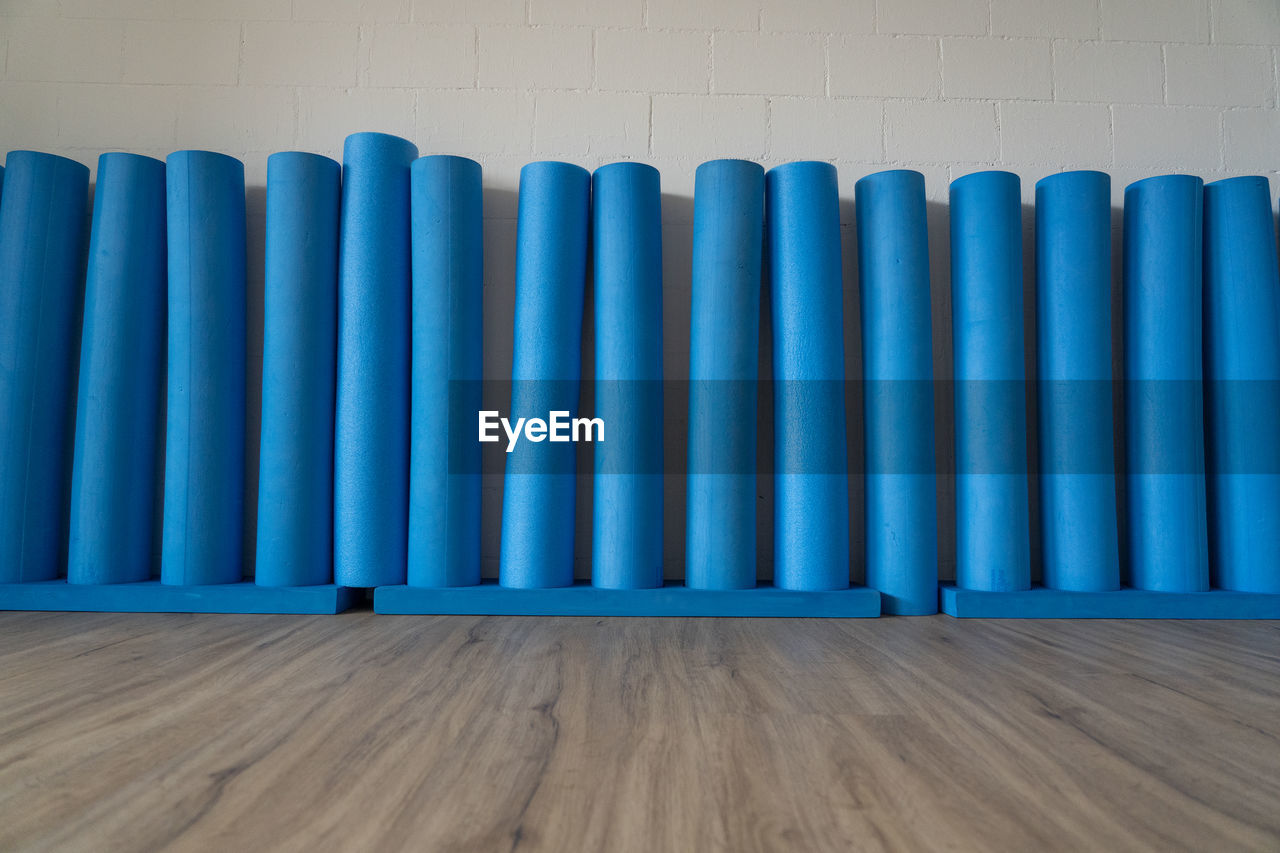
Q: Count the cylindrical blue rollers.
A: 15